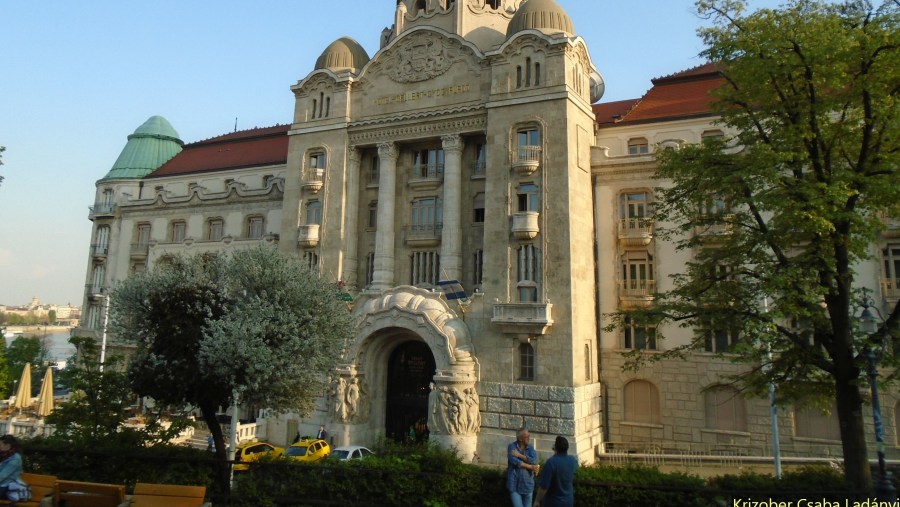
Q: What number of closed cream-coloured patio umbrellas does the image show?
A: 2